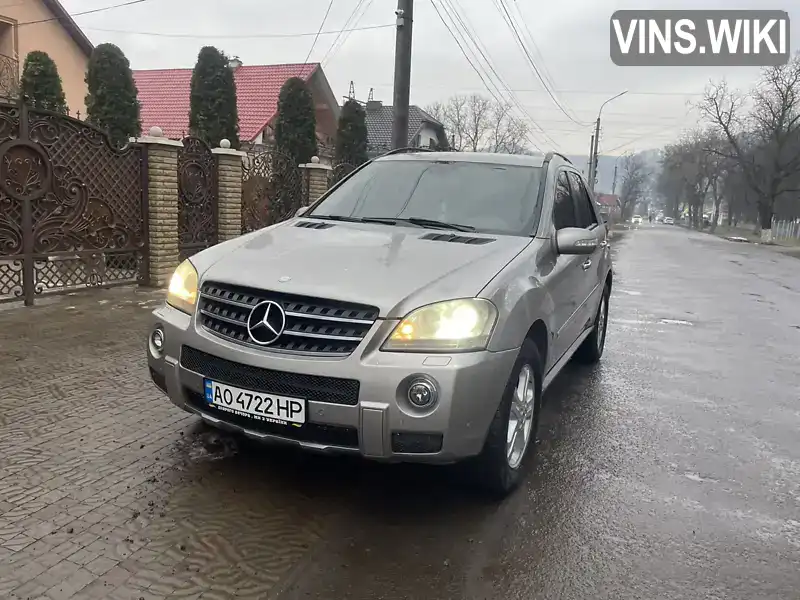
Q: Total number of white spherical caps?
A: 3